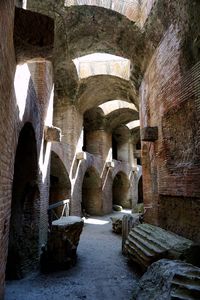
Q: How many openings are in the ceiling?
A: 4